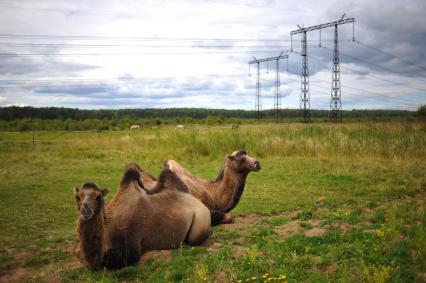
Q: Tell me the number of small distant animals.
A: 3